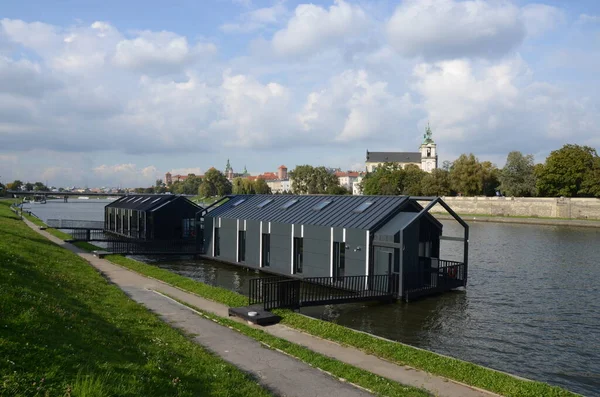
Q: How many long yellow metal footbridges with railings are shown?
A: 0